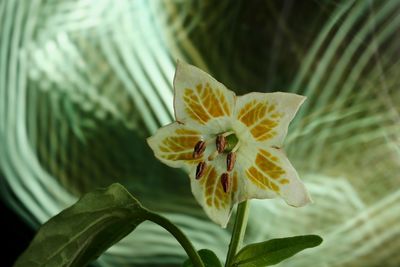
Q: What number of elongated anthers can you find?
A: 5